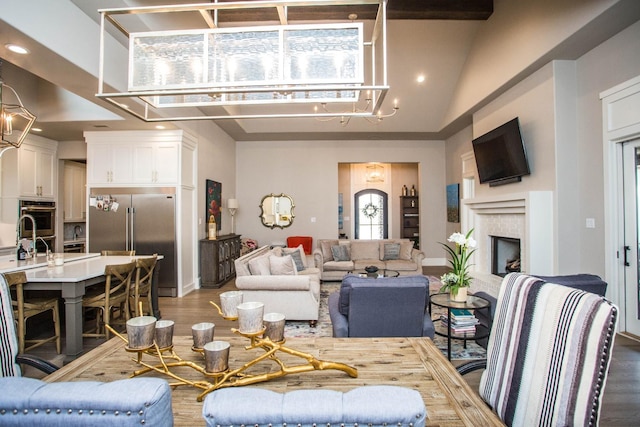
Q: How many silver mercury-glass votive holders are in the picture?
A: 7